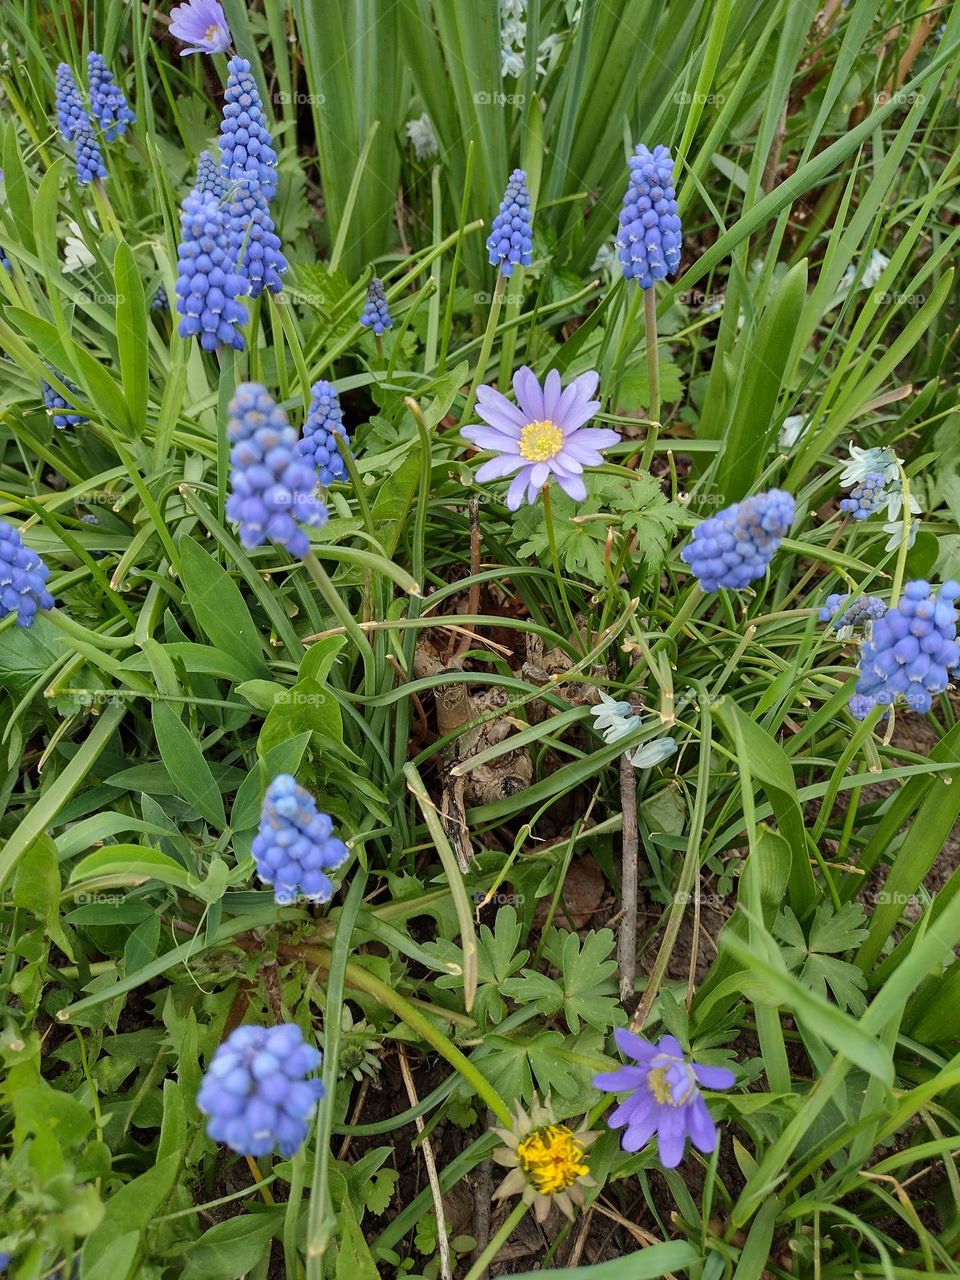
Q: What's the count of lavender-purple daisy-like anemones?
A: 3